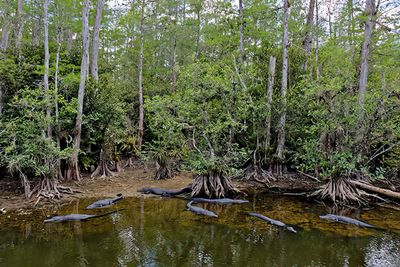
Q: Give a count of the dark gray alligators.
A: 7